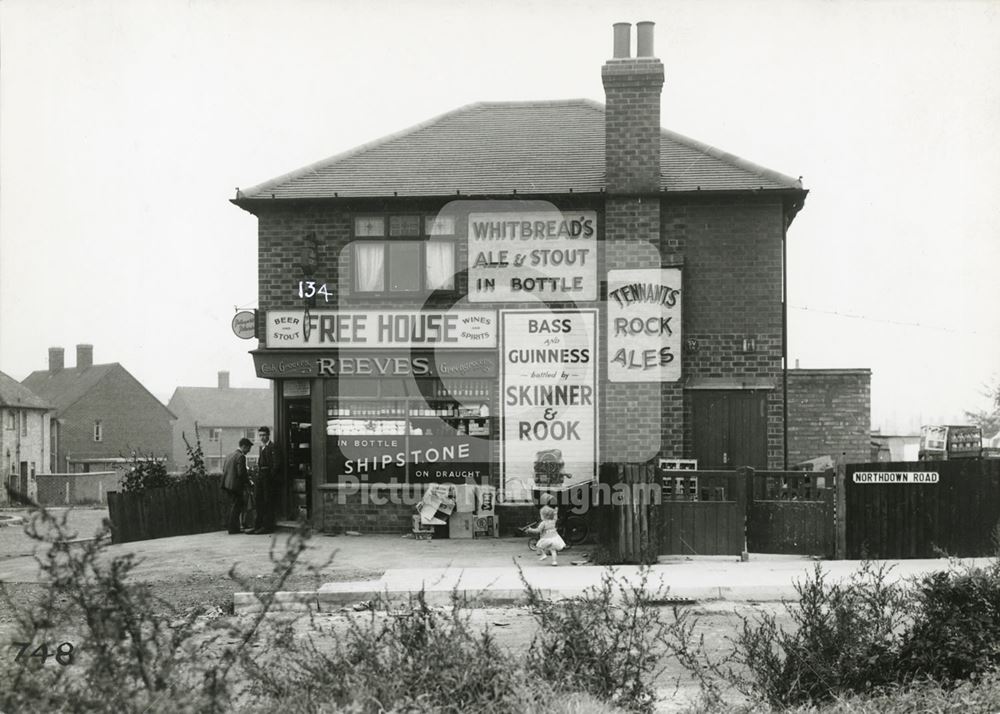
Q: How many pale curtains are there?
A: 2